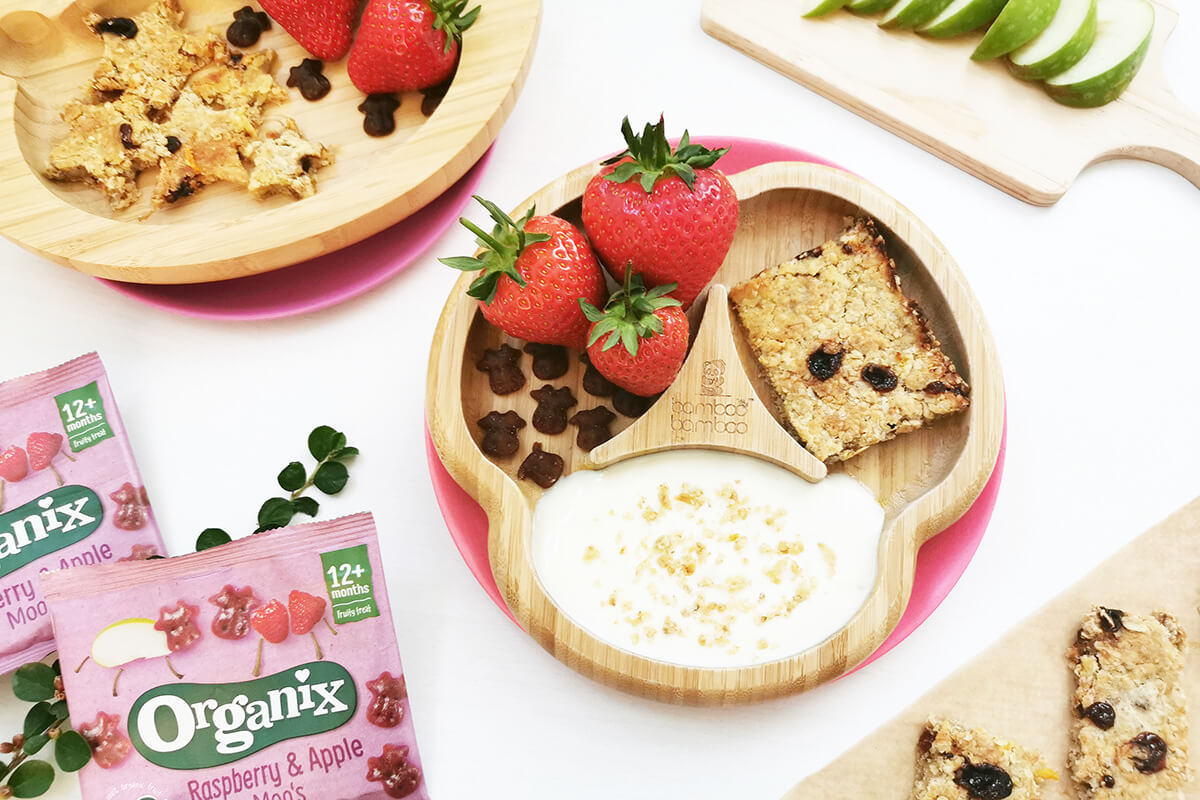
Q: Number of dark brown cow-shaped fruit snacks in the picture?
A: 12